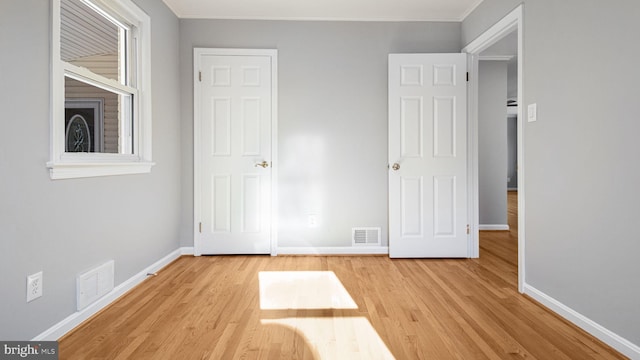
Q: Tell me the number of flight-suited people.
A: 0